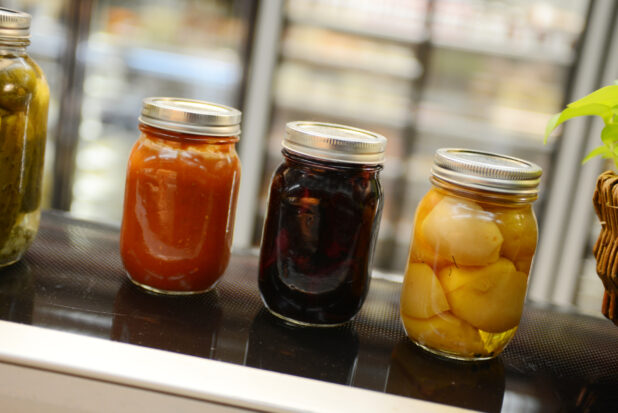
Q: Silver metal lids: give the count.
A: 4